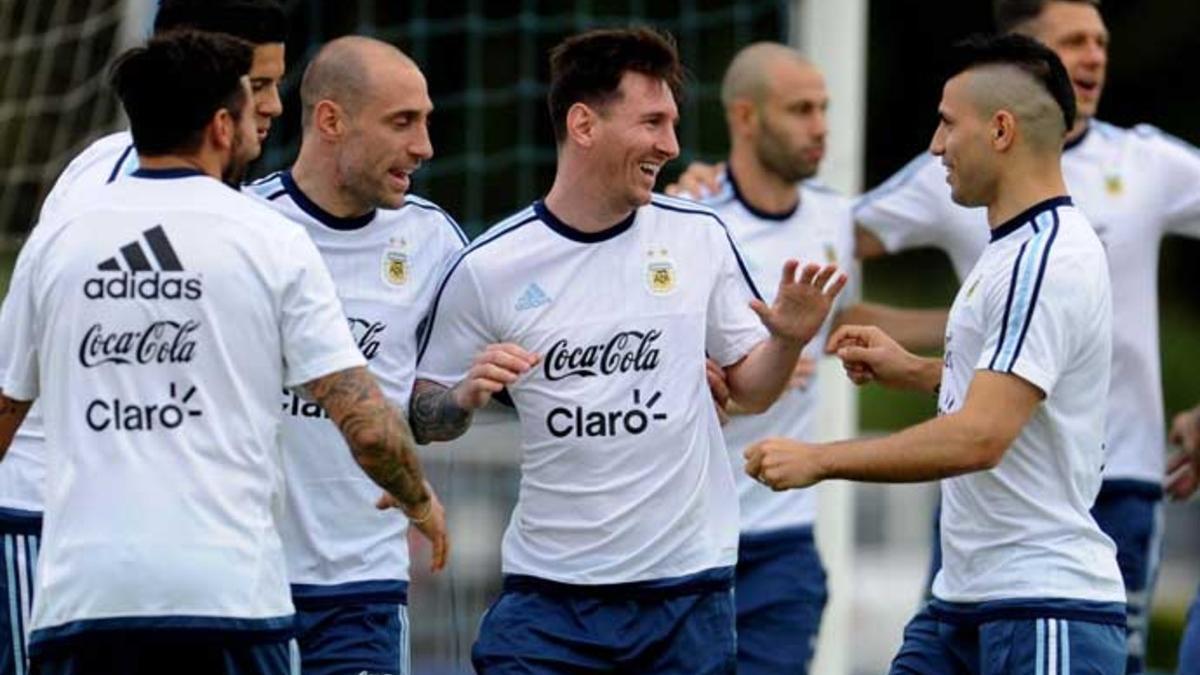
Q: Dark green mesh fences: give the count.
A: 1